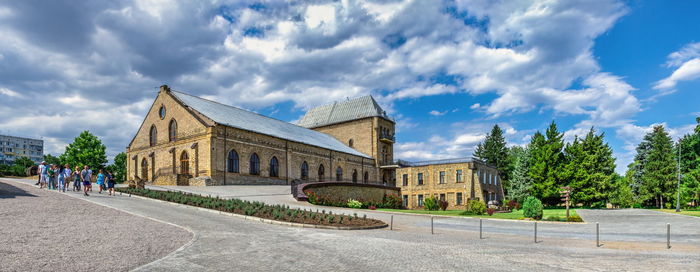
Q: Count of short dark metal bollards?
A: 6